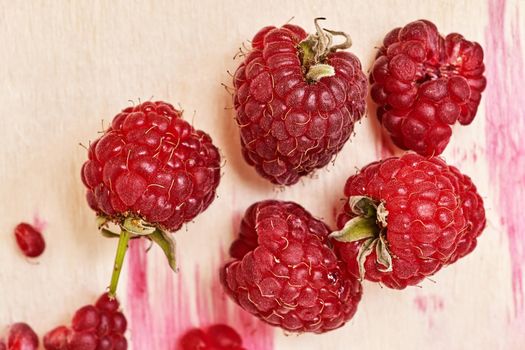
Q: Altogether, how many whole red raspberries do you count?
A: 5